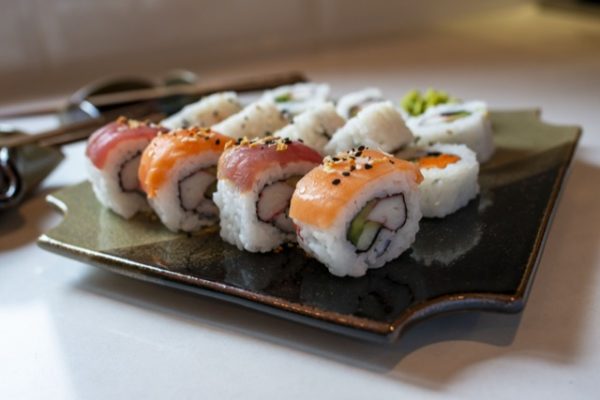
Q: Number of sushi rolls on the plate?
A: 12